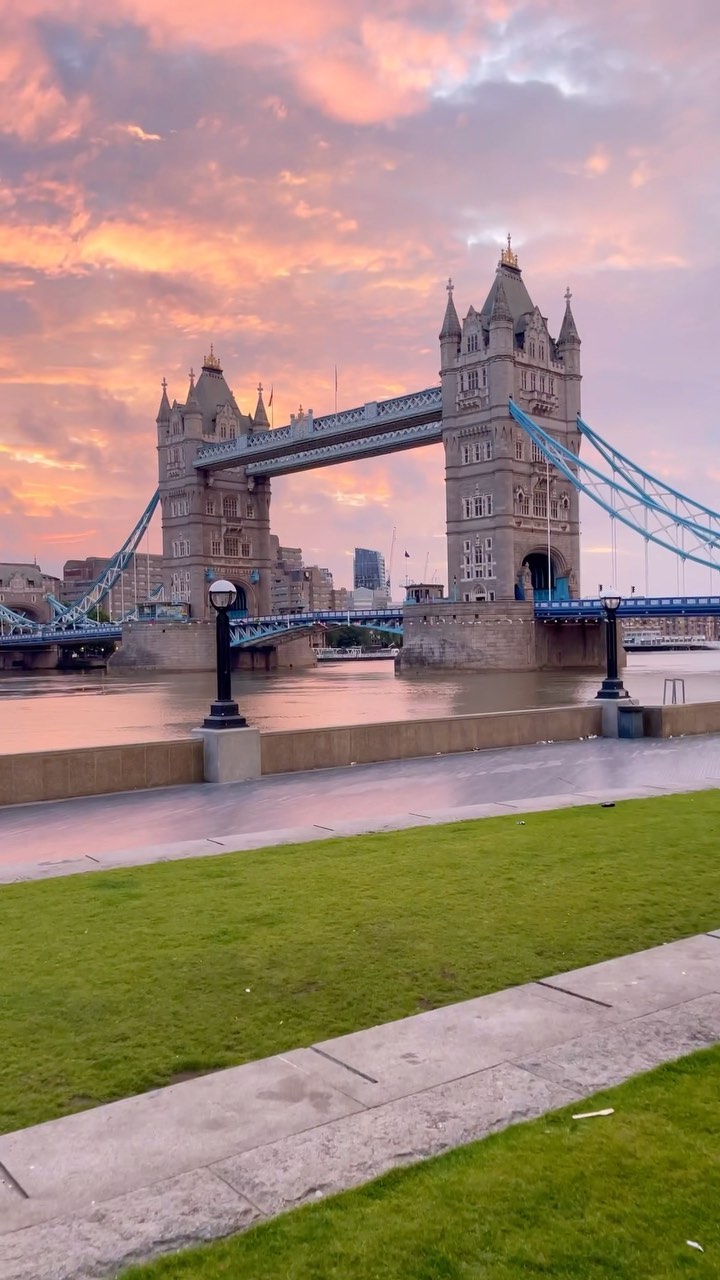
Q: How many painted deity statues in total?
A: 0